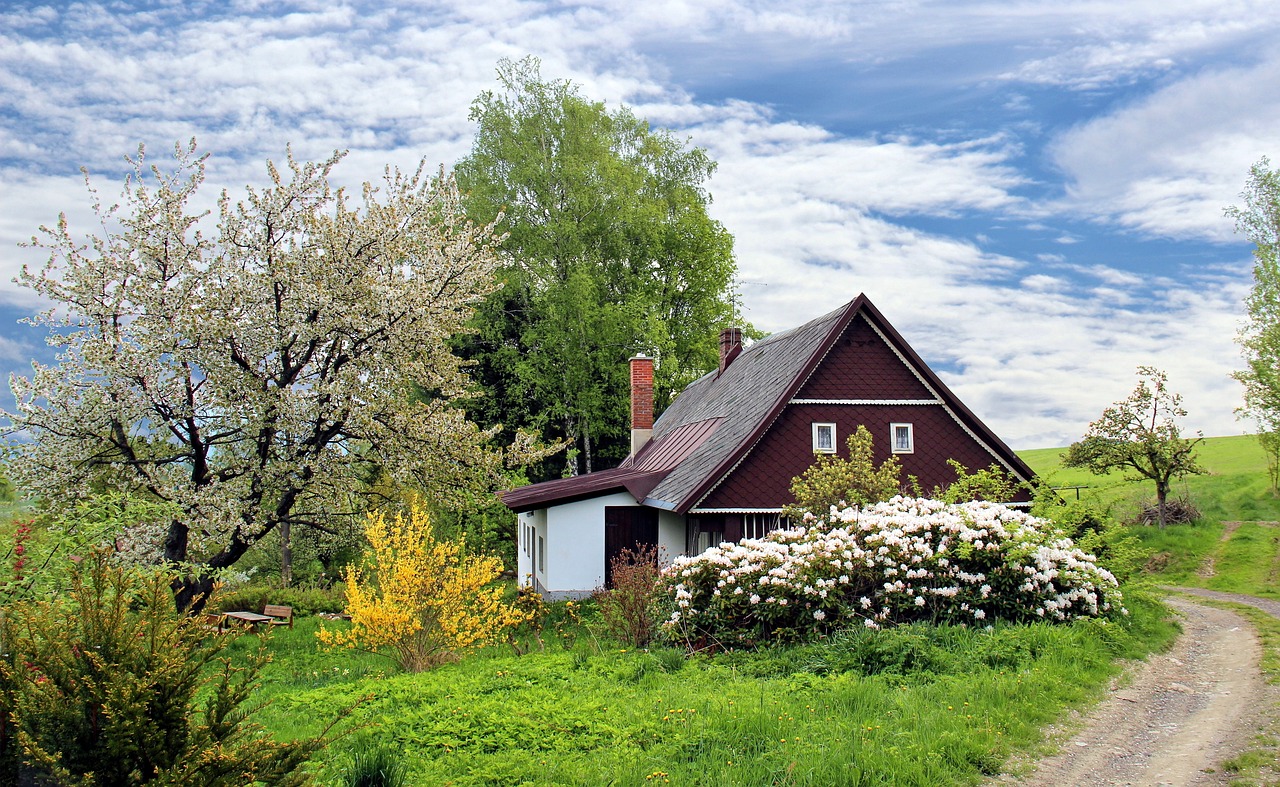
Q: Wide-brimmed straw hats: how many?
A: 0